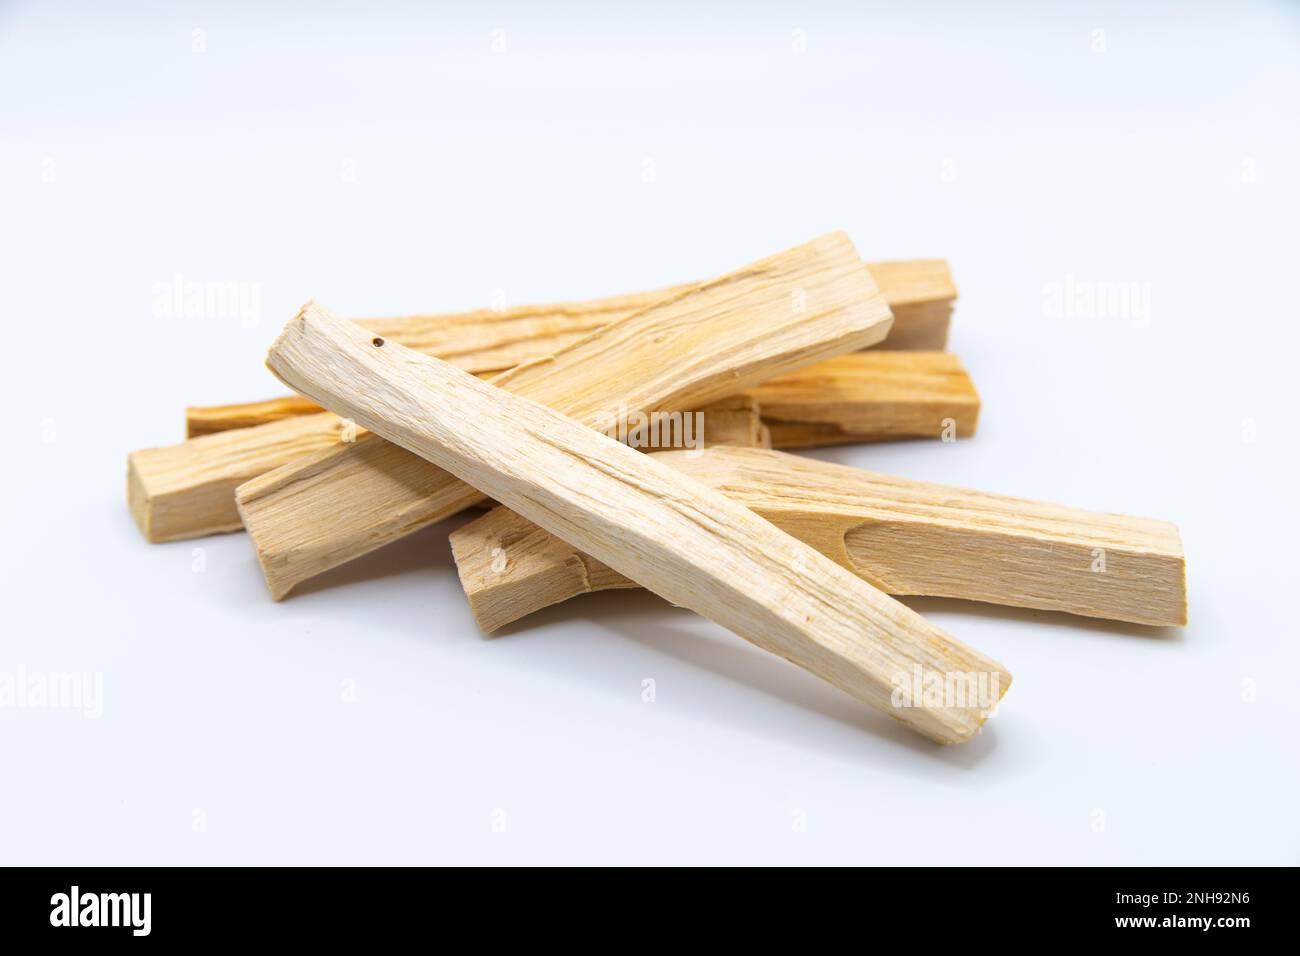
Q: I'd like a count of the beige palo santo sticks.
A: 6